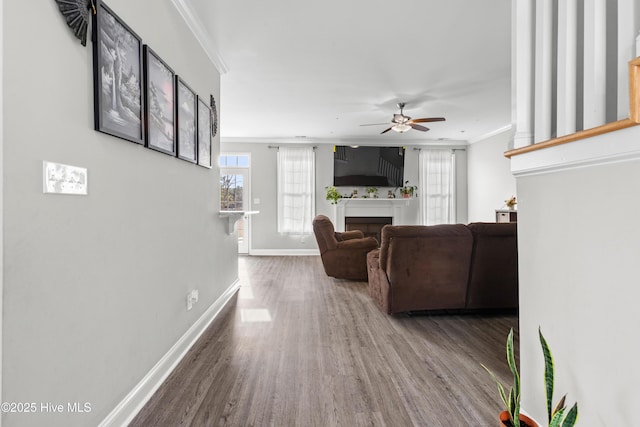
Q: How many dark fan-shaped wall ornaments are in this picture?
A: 2